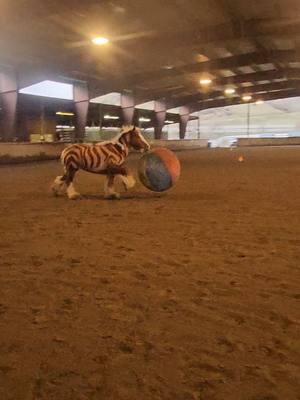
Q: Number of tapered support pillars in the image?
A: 5